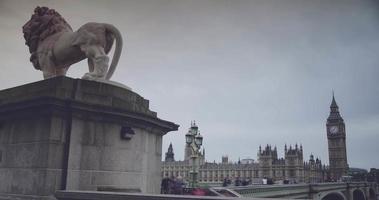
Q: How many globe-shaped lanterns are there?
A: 3